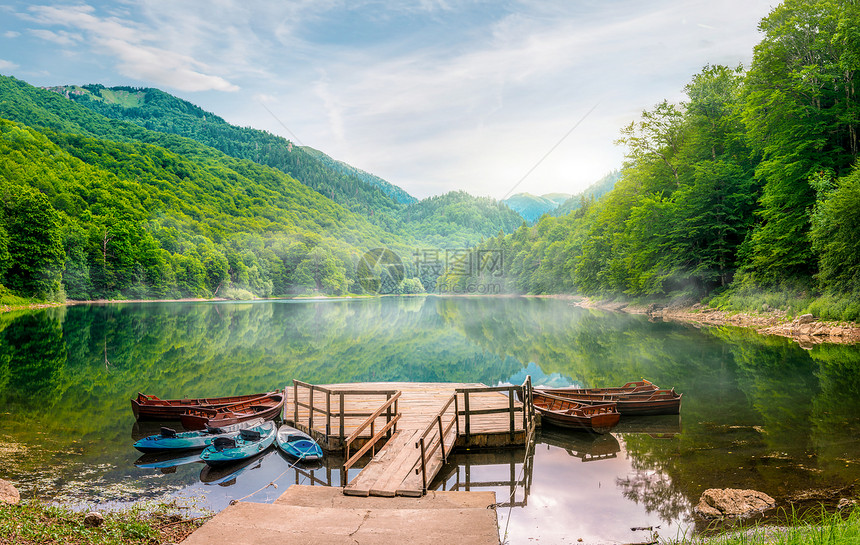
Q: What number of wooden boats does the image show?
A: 5